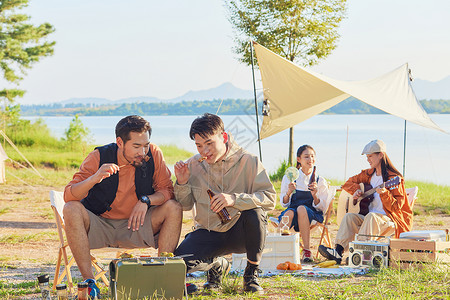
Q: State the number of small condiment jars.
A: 3